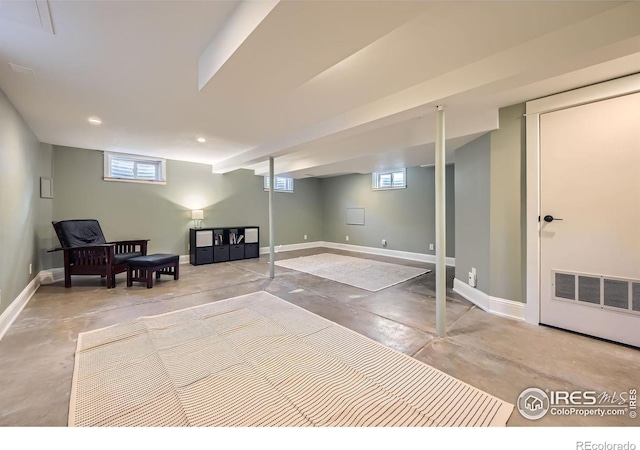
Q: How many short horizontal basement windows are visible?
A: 3